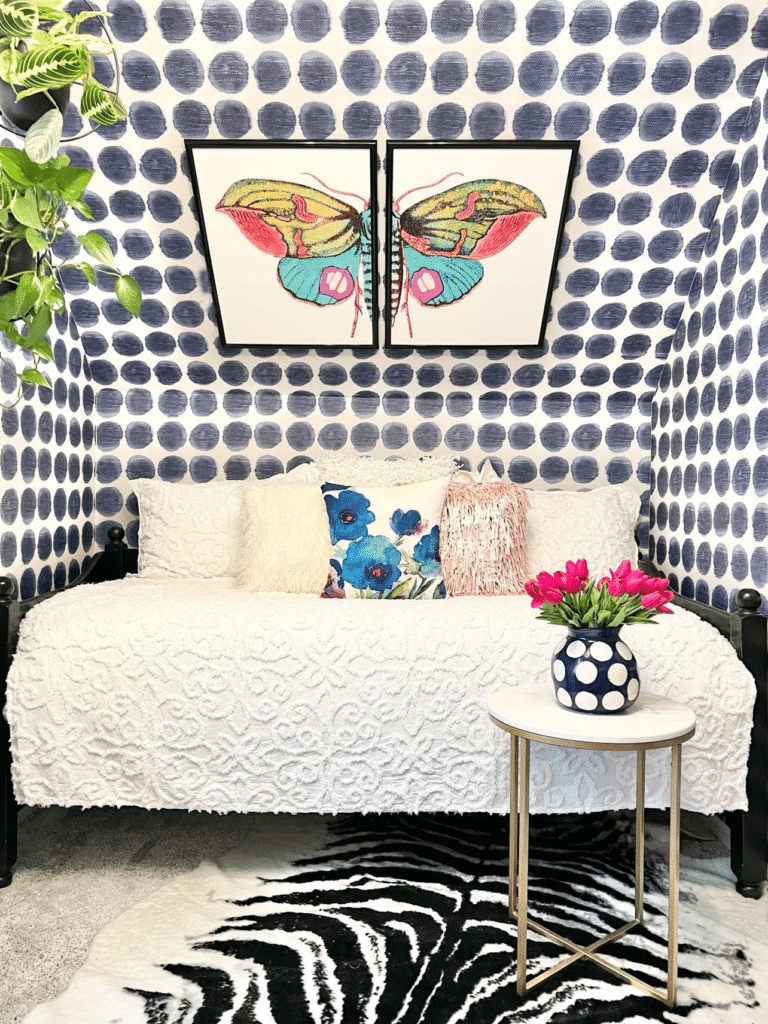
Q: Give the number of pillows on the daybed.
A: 6